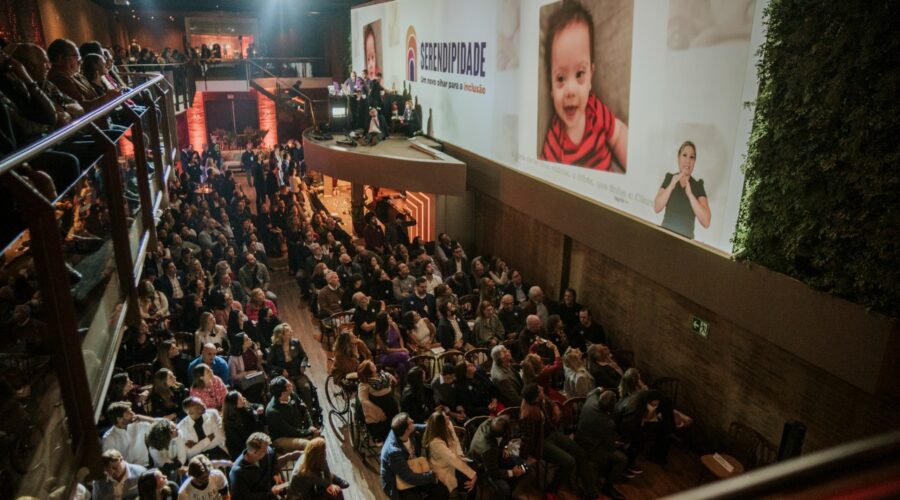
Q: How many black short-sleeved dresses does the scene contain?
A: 1